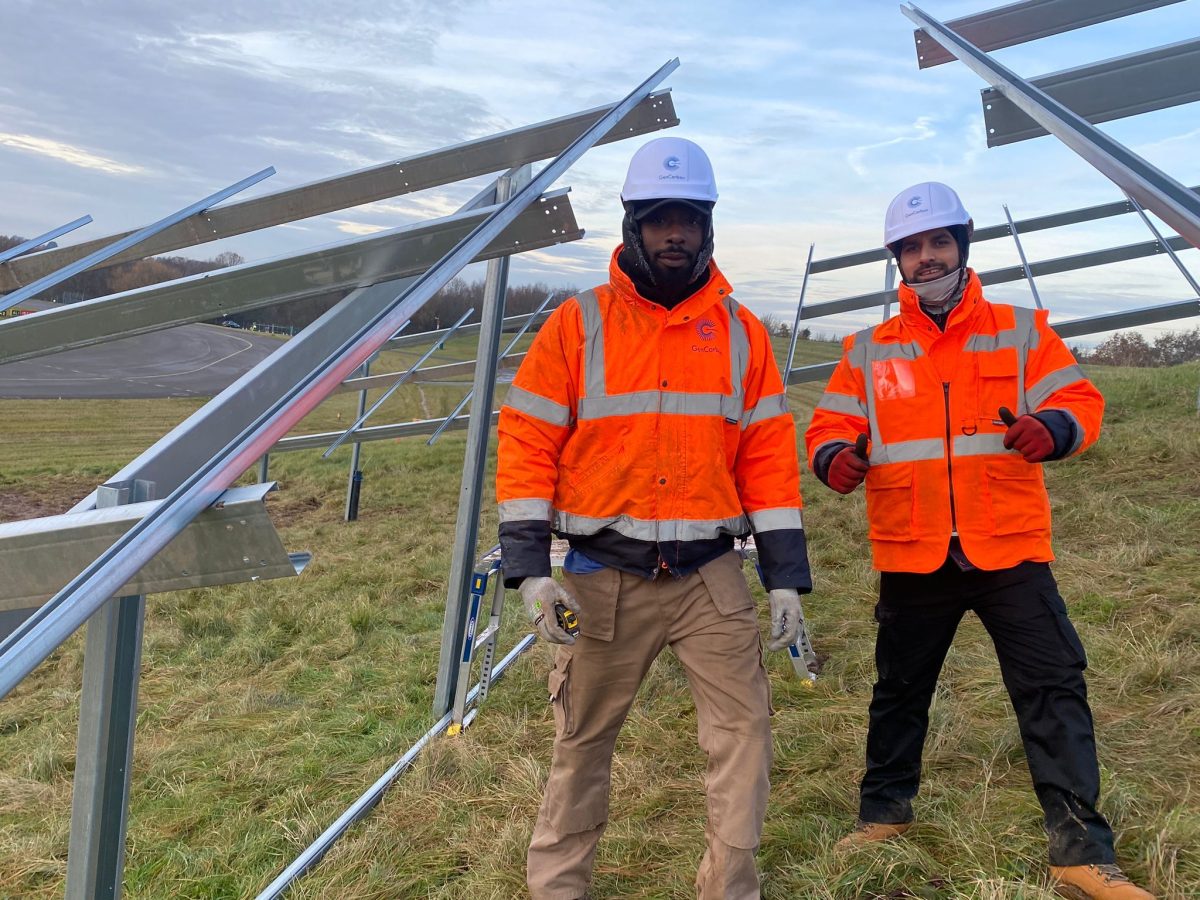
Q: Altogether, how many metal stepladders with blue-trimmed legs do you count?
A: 1